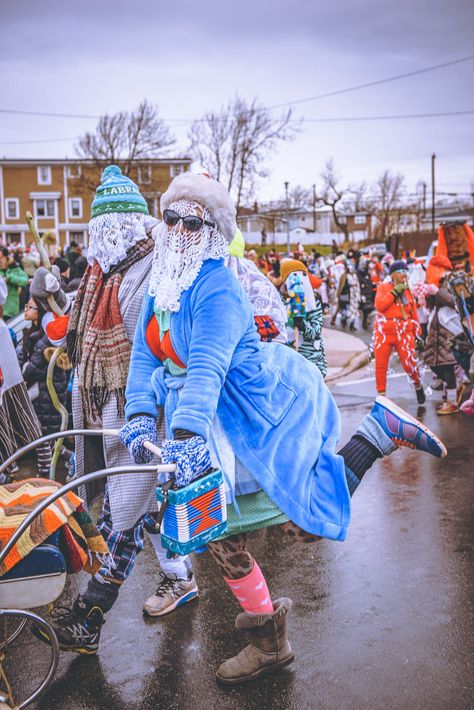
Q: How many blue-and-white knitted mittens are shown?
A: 2